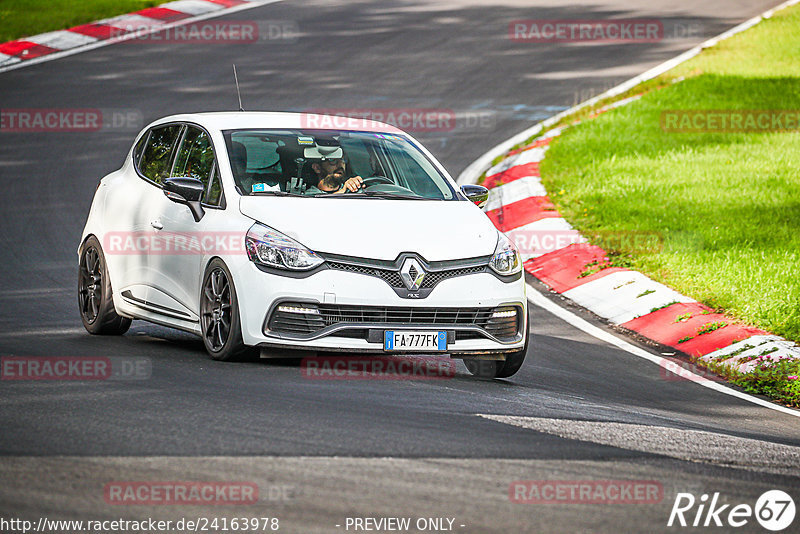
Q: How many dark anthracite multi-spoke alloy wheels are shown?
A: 2